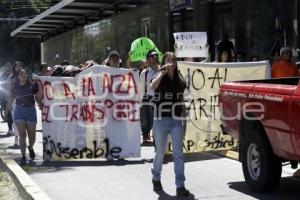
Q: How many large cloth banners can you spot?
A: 2